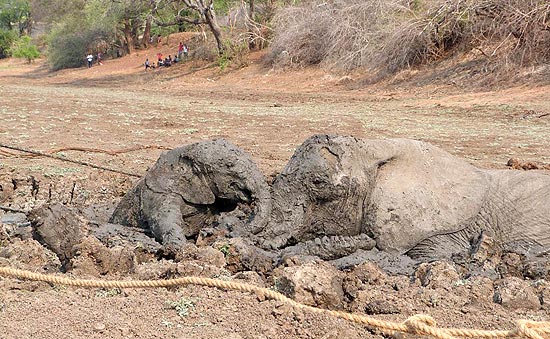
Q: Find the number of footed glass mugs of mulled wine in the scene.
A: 0